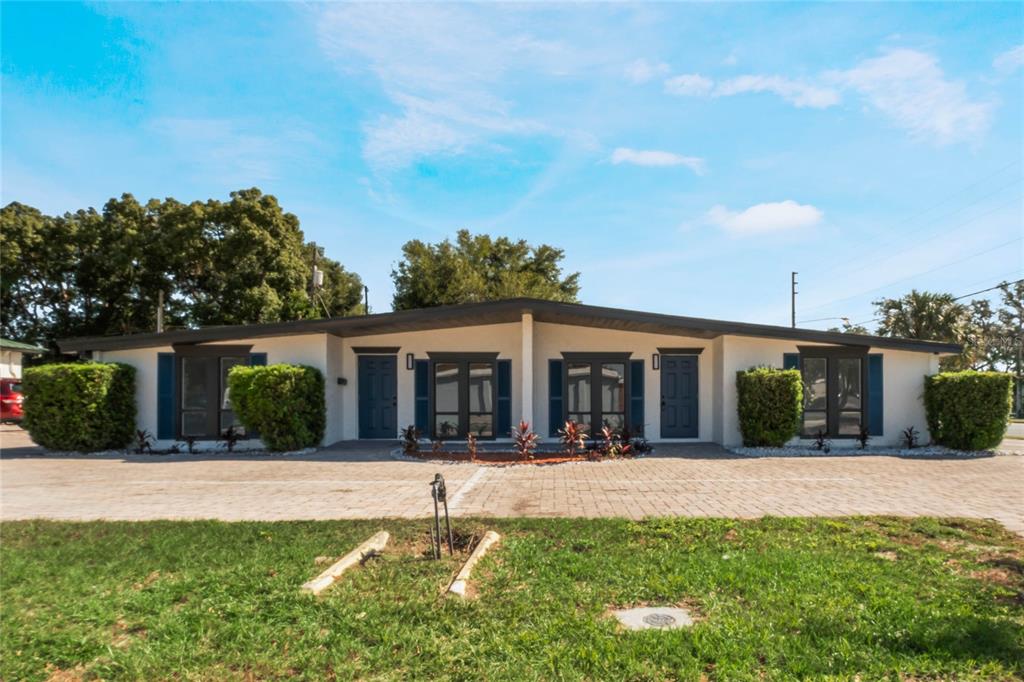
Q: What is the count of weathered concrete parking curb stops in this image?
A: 2